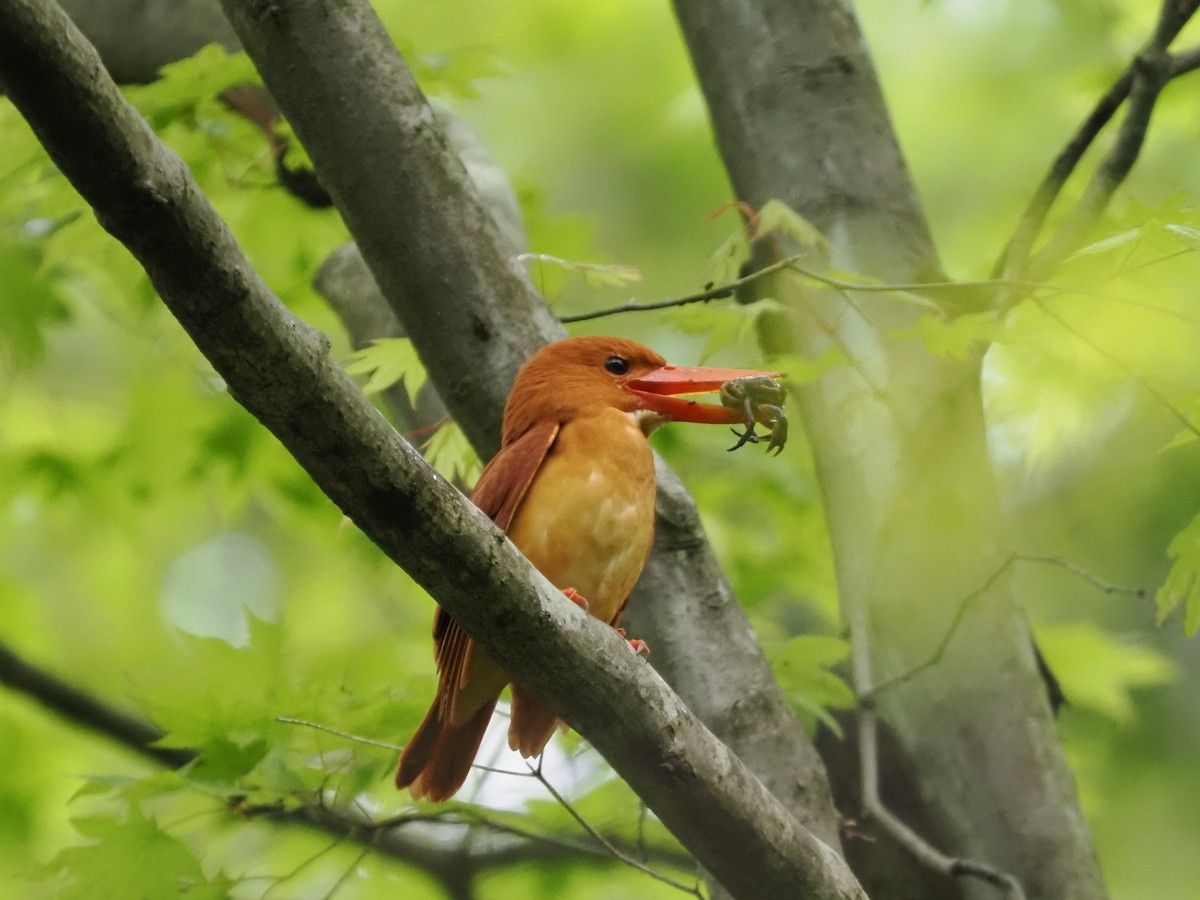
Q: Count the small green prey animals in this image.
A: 1